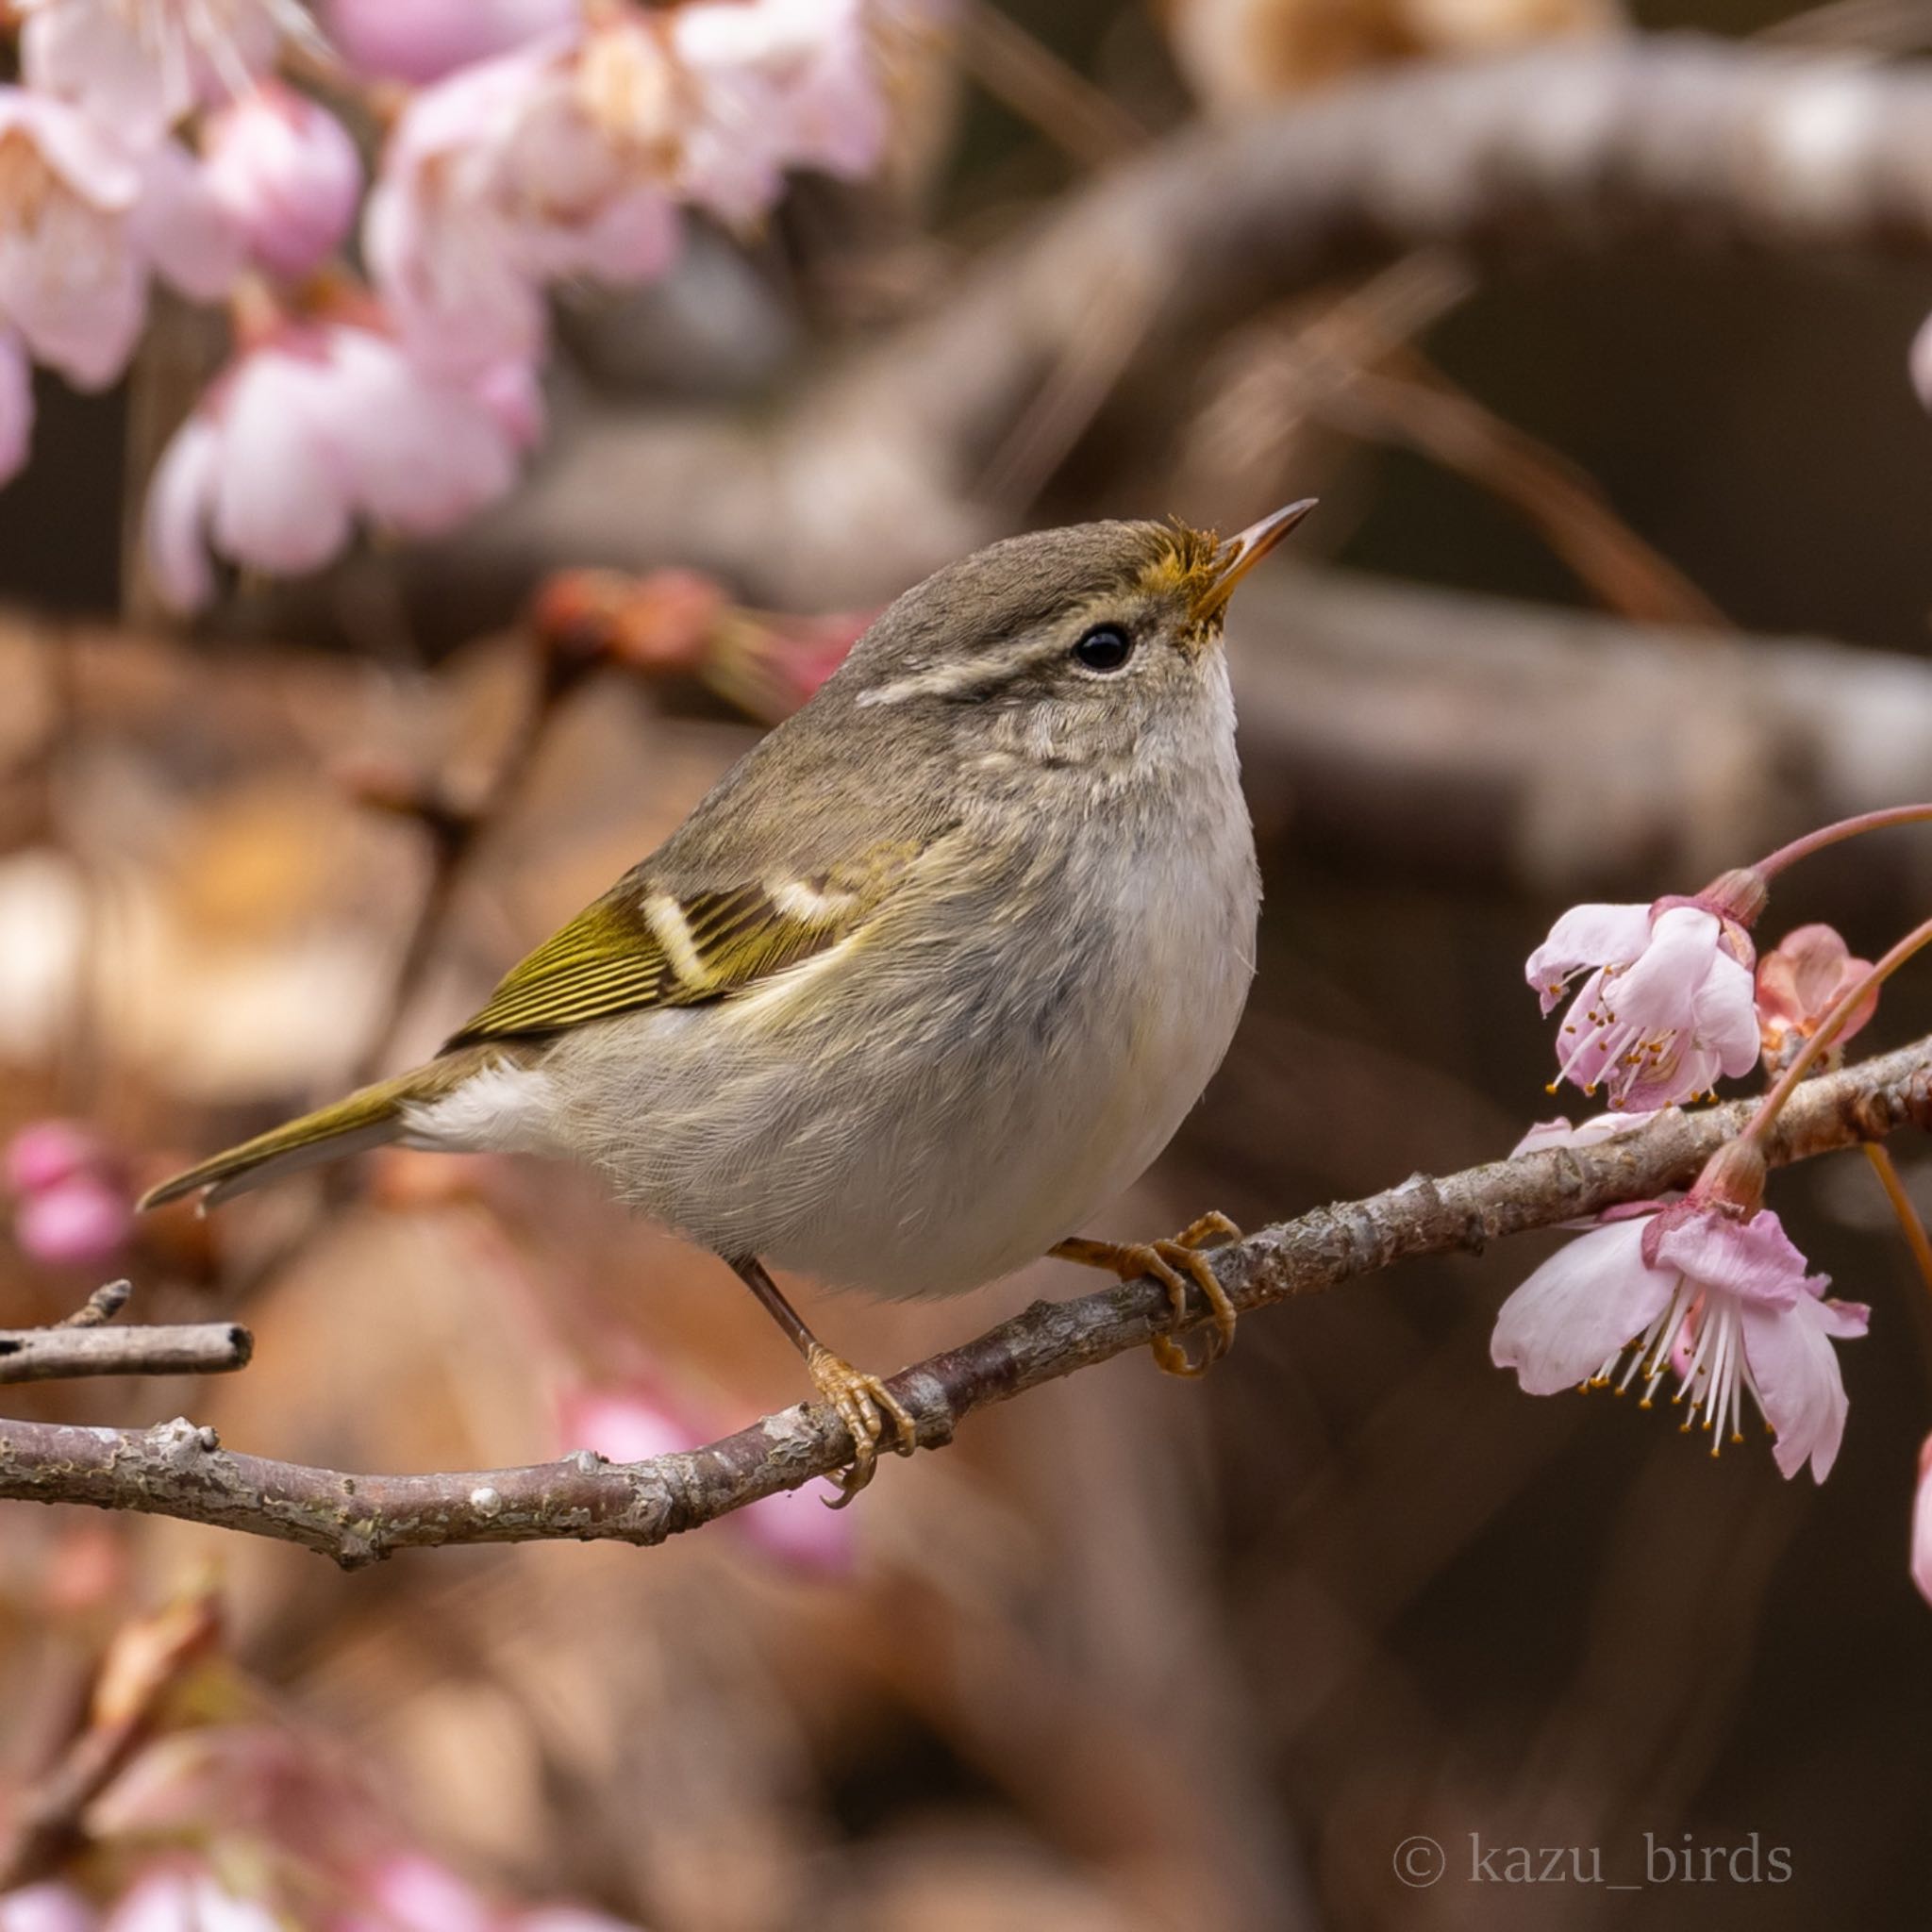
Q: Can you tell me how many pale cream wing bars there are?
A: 2